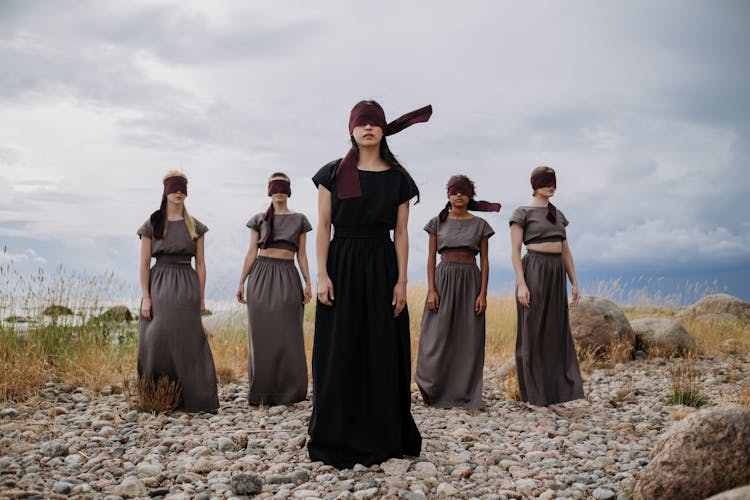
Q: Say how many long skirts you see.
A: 5